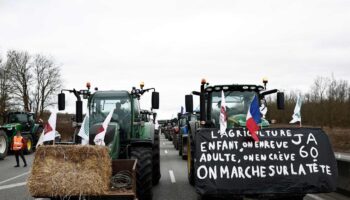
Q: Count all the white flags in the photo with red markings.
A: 3